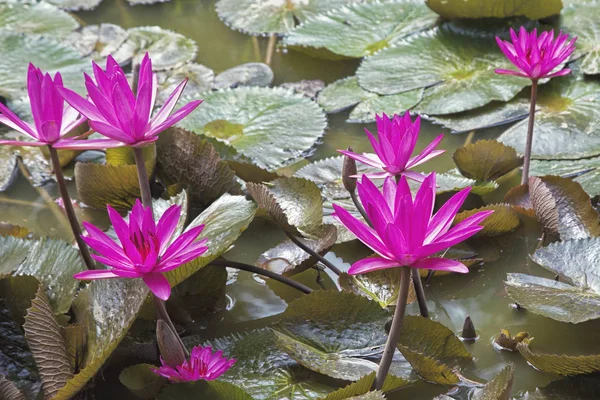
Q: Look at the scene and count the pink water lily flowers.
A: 7